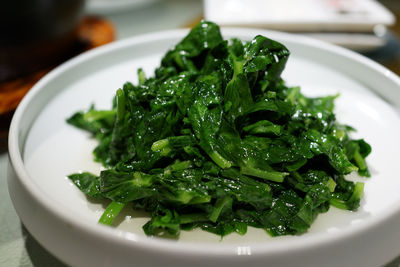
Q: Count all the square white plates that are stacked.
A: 2